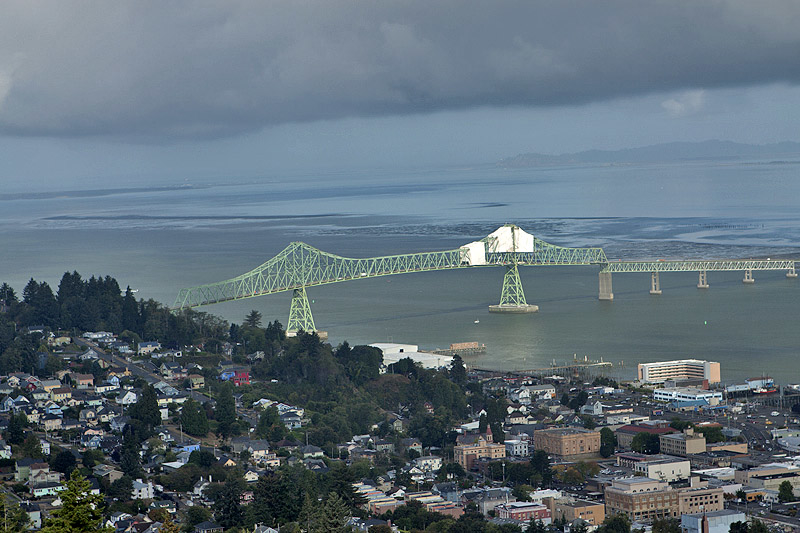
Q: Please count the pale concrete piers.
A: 5